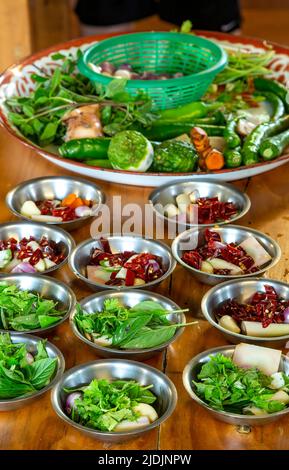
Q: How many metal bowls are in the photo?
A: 11